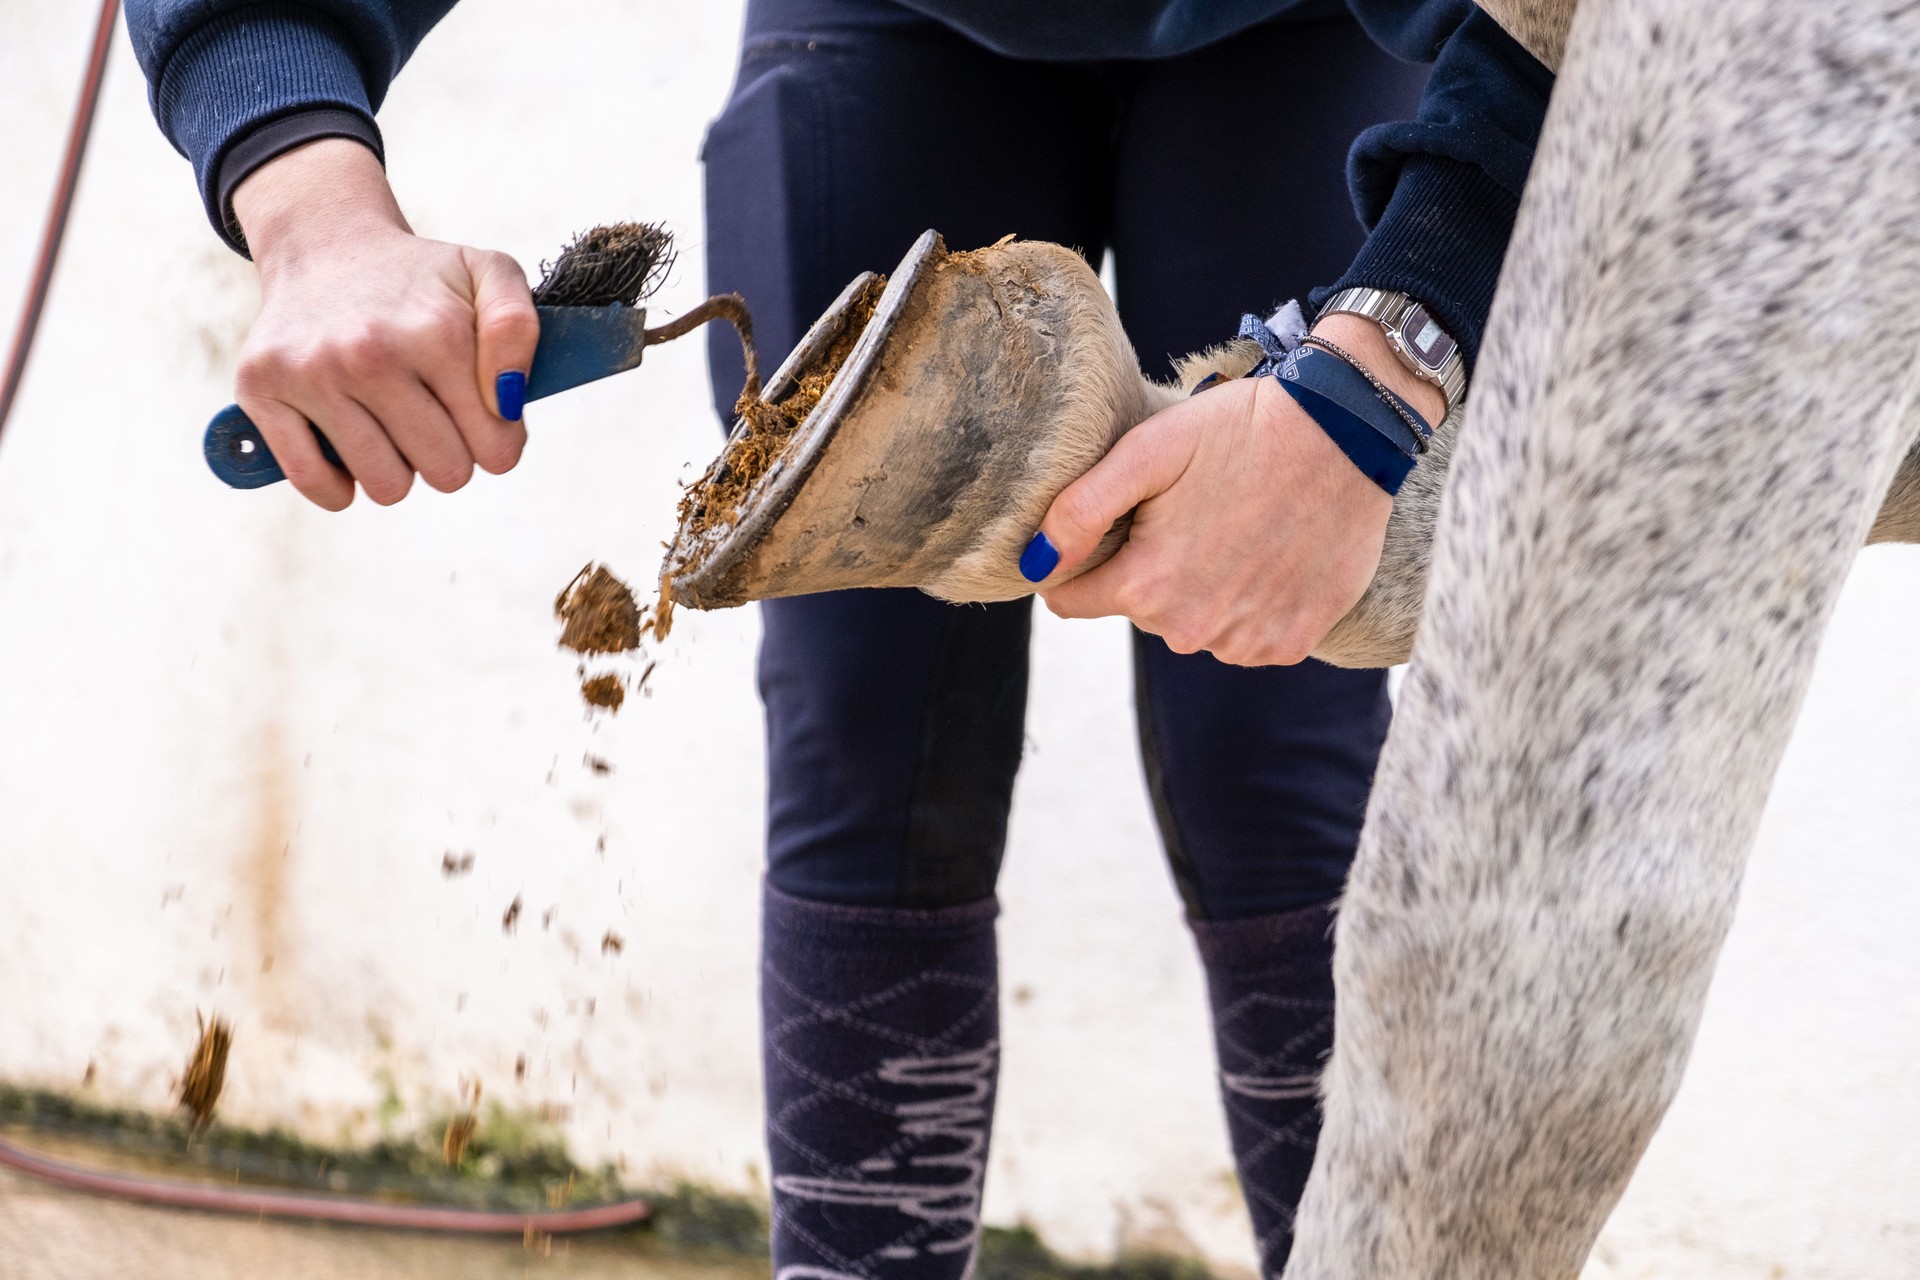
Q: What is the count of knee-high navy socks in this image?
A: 2